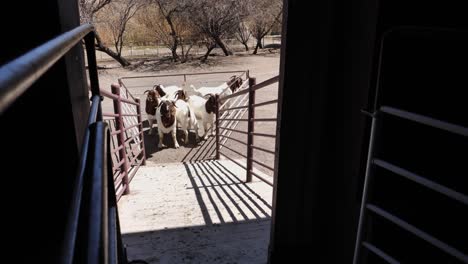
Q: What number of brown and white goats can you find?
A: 6